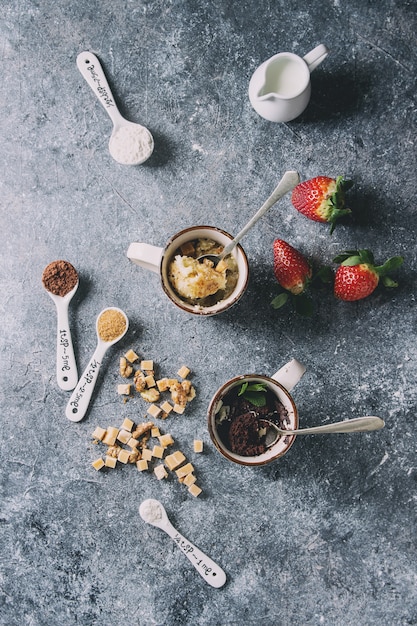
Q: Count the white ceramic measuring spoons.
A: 4